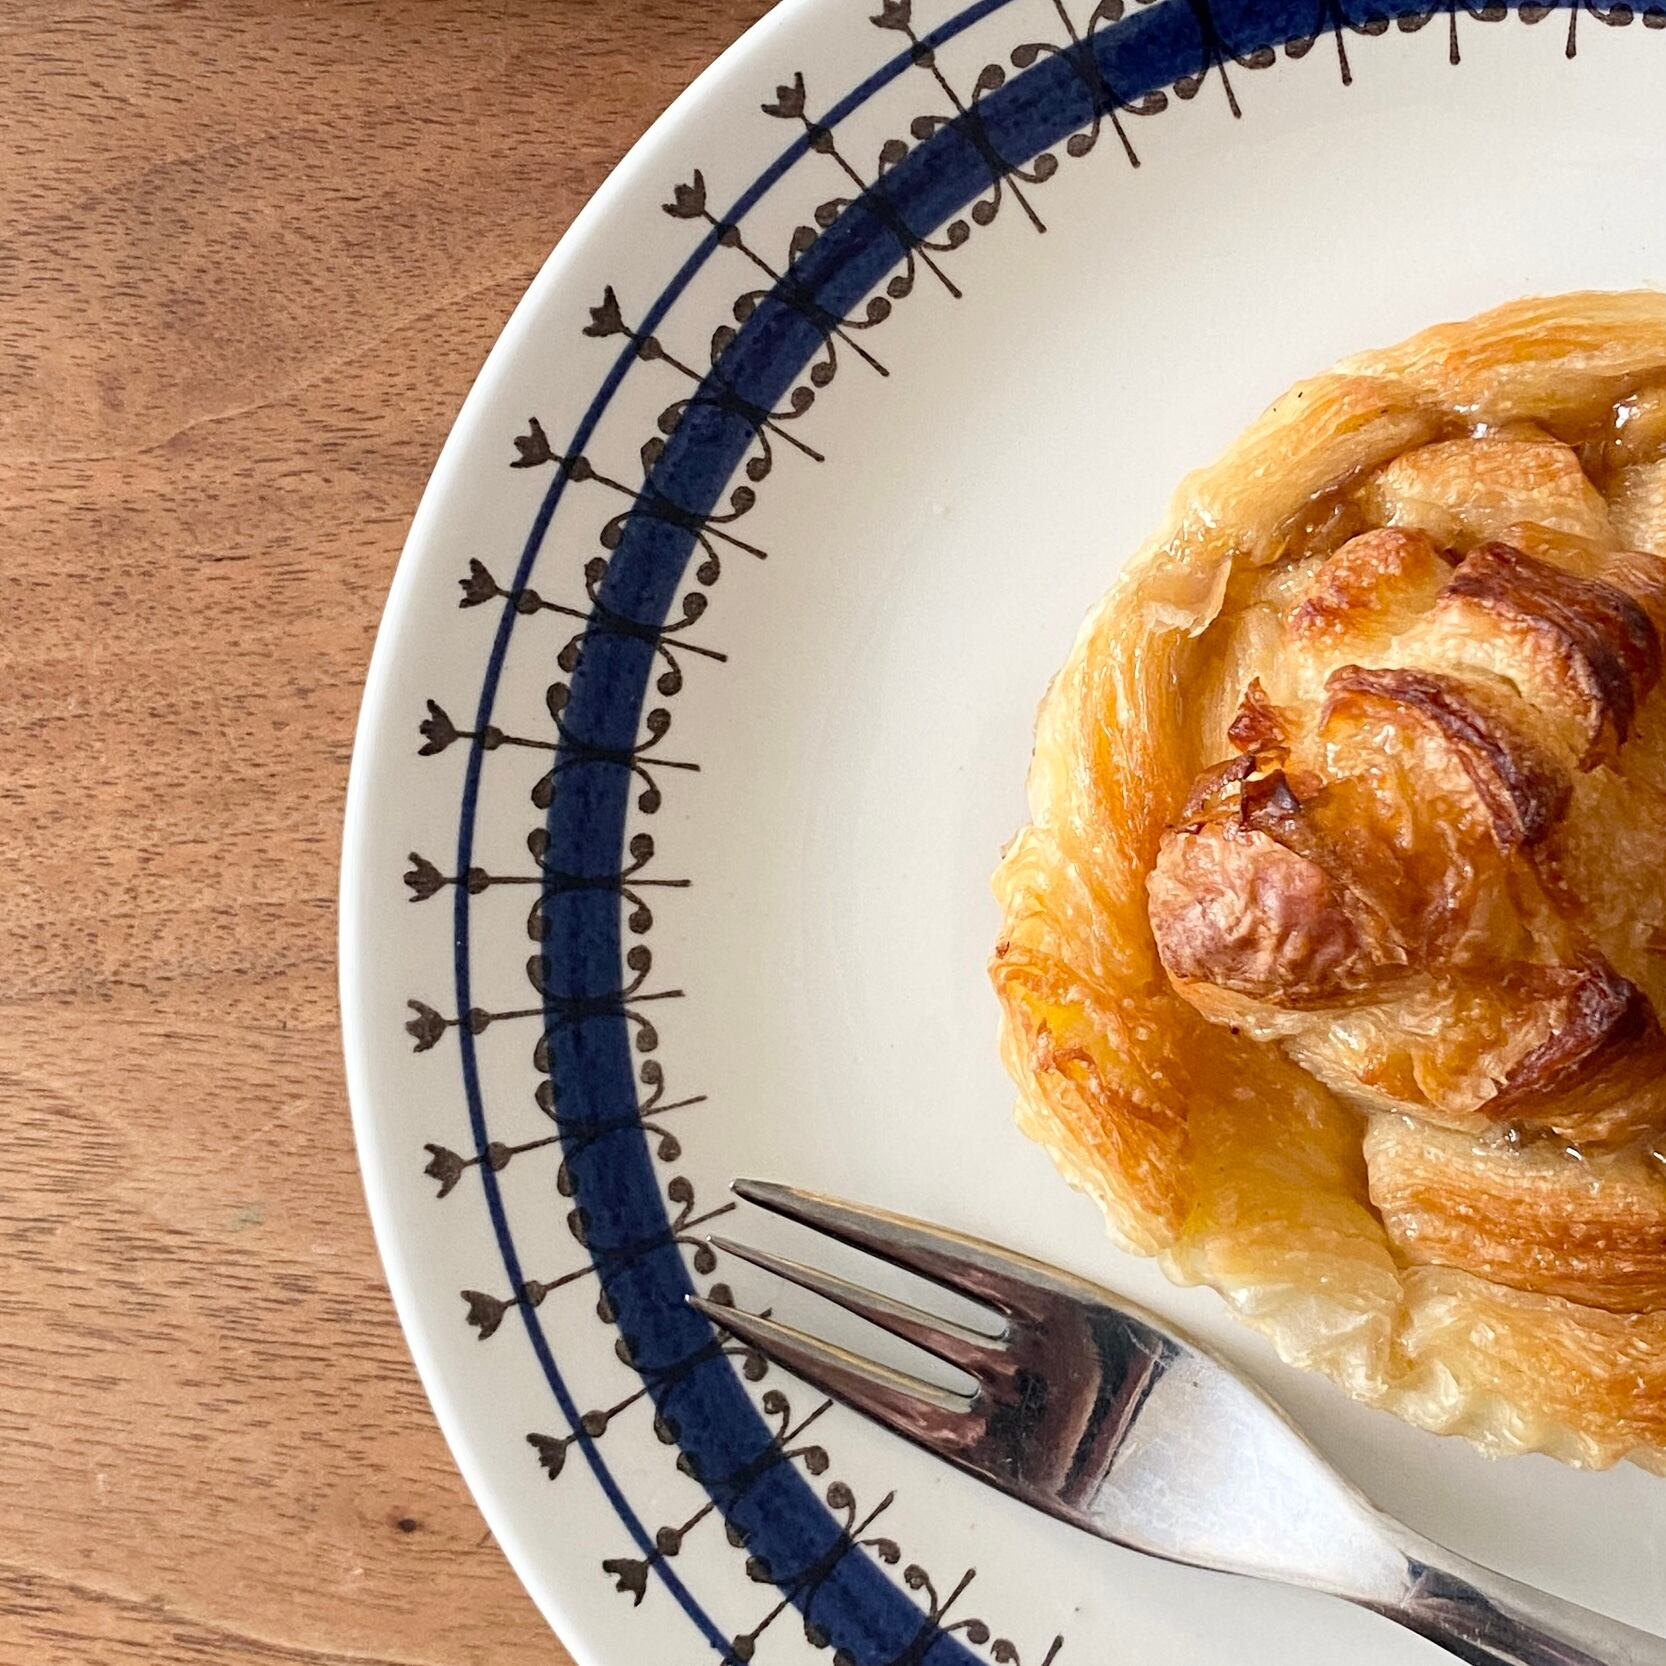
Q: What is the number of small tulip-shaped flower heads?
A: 13